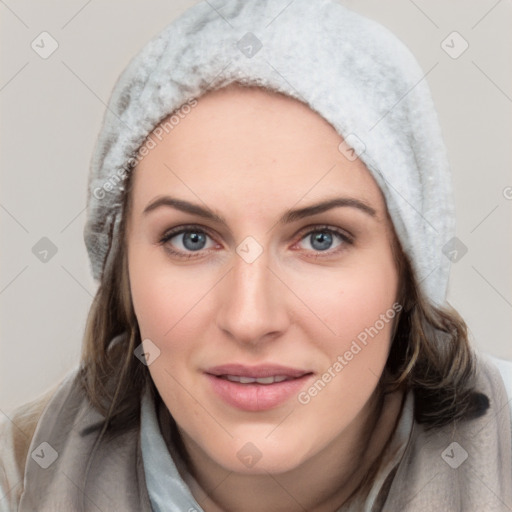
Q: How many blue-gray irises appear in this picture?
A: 2